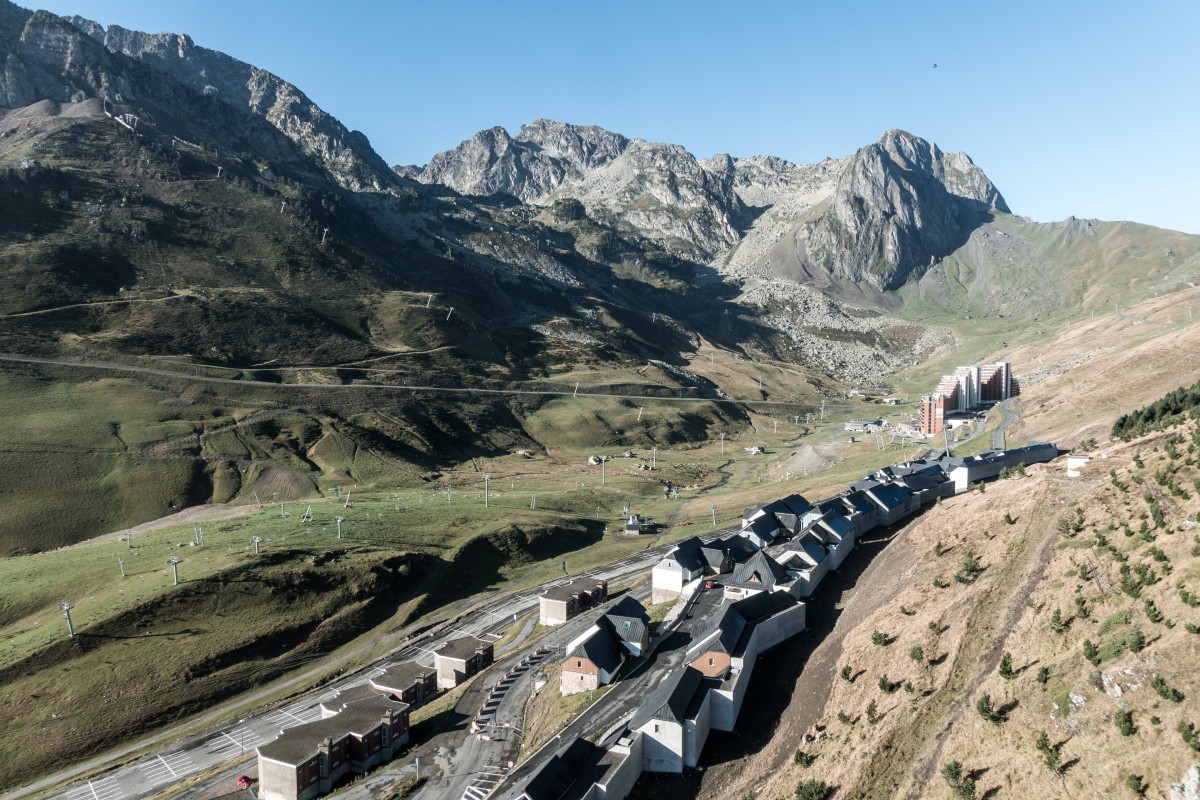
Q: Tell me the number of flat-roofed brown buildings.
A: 4